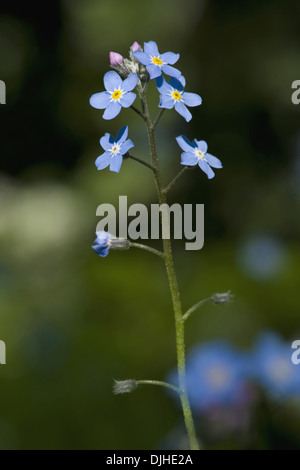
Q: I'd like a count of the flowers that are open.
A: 5